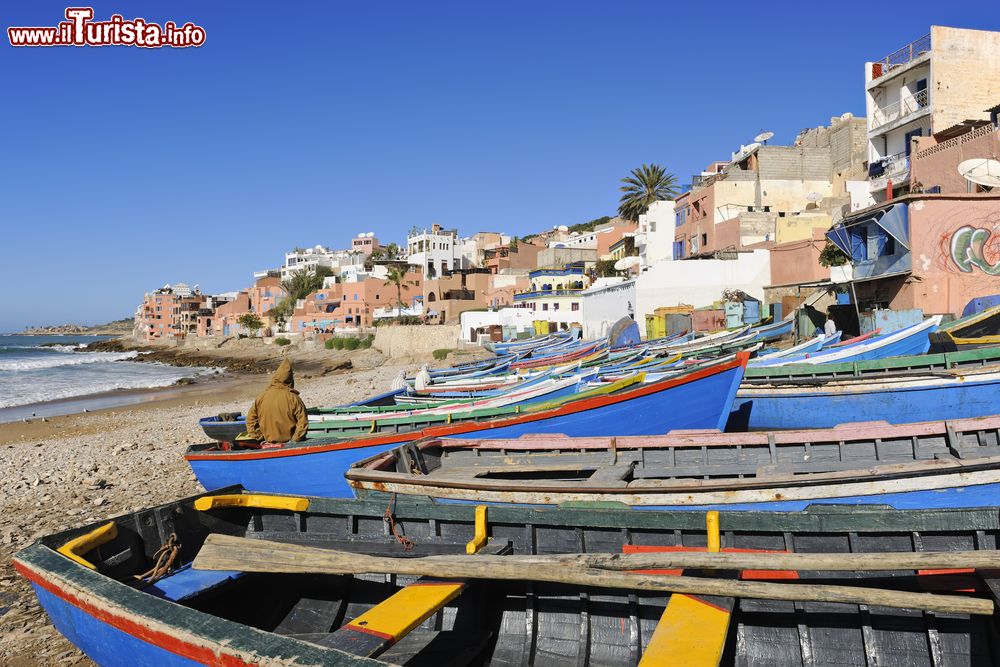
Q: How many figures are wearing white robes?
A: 2